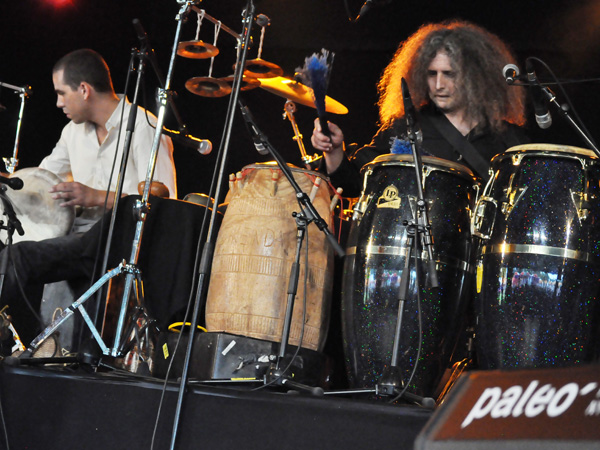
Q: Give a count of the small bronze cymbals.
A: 4